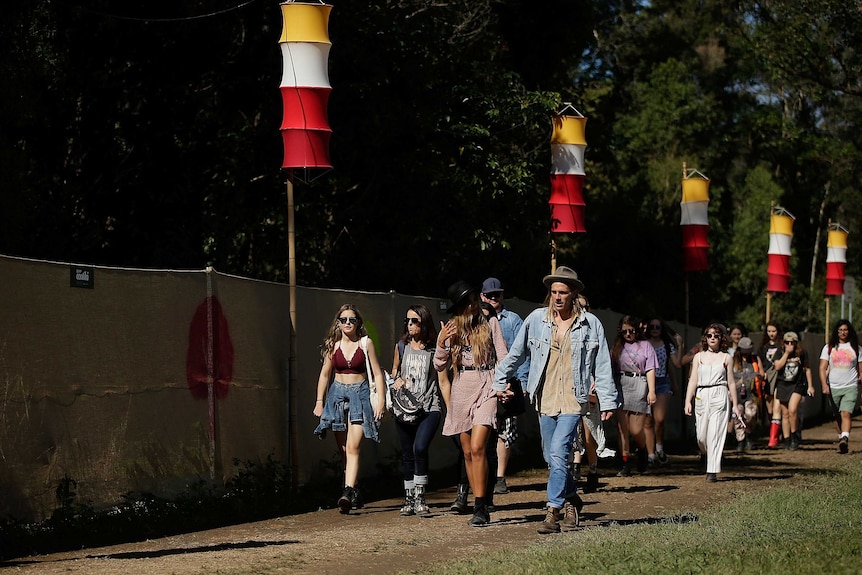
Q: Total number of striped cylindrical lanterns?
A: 5